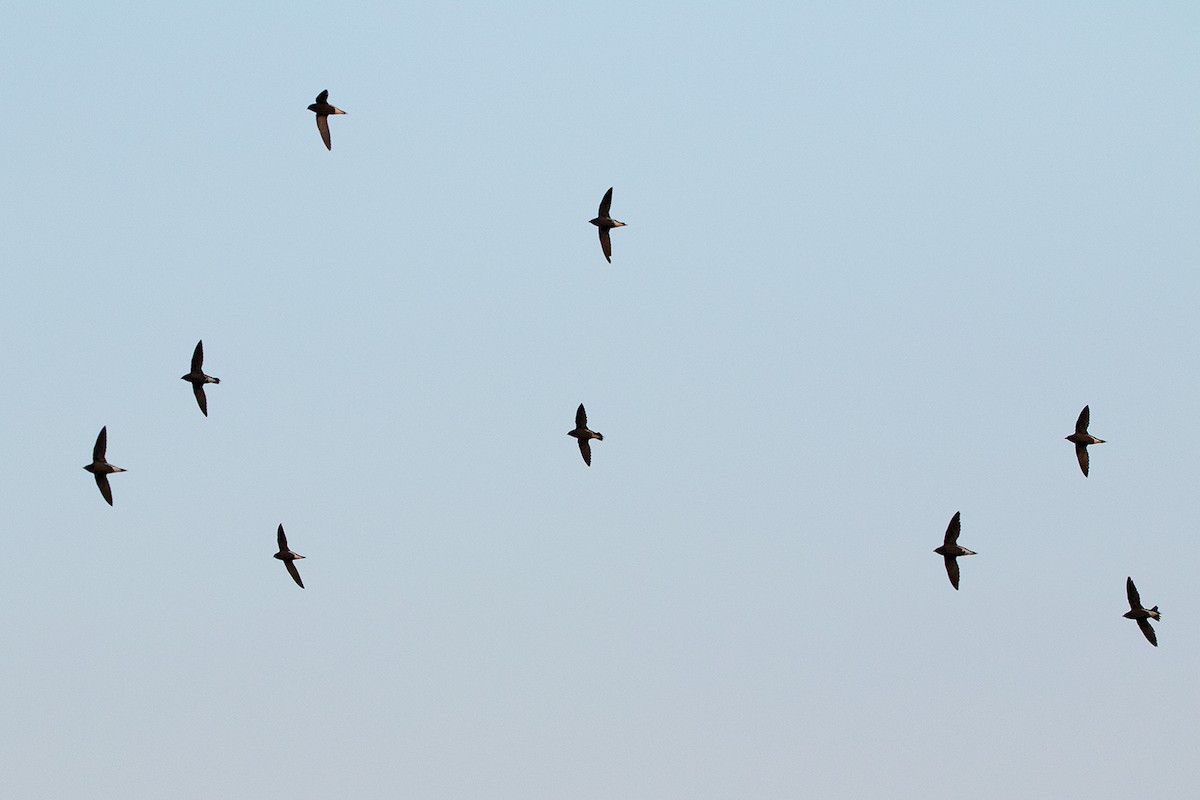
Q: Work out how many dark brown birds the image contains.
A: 9